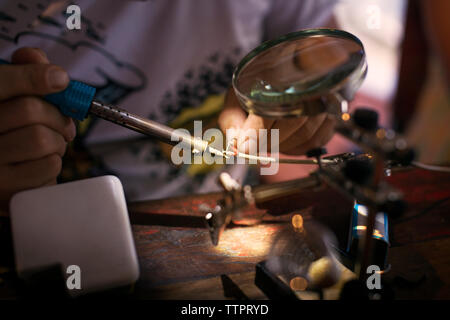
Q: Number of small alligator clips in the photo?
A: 2